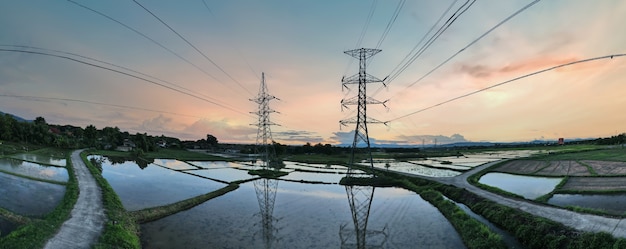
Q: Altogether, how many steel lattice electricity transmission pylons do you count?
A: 2